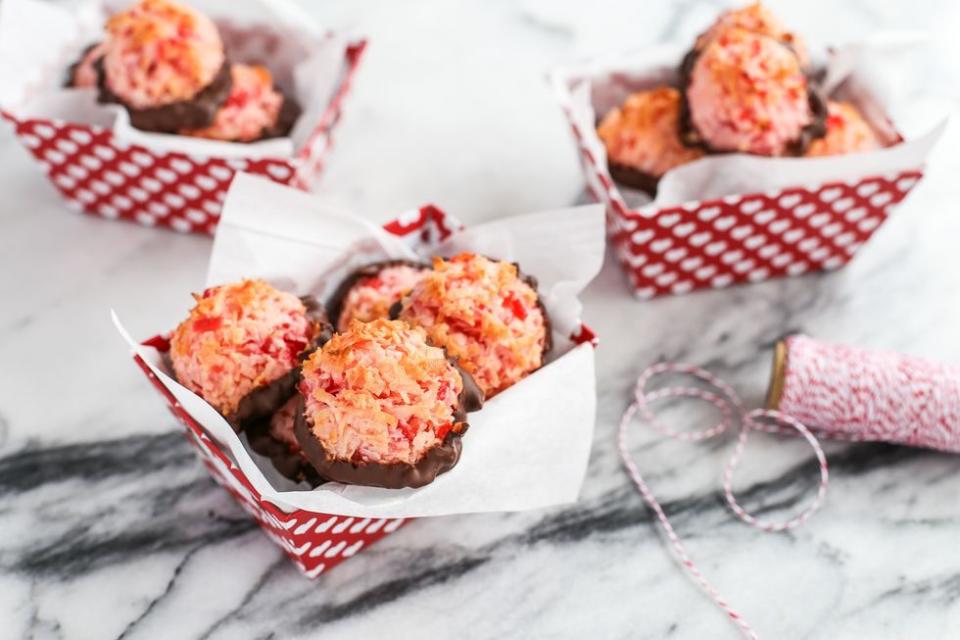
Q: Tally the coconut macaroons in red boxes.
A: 12